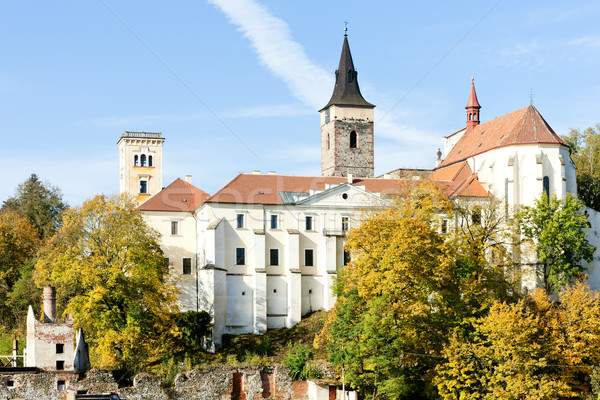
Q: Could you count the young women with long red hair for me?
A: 0